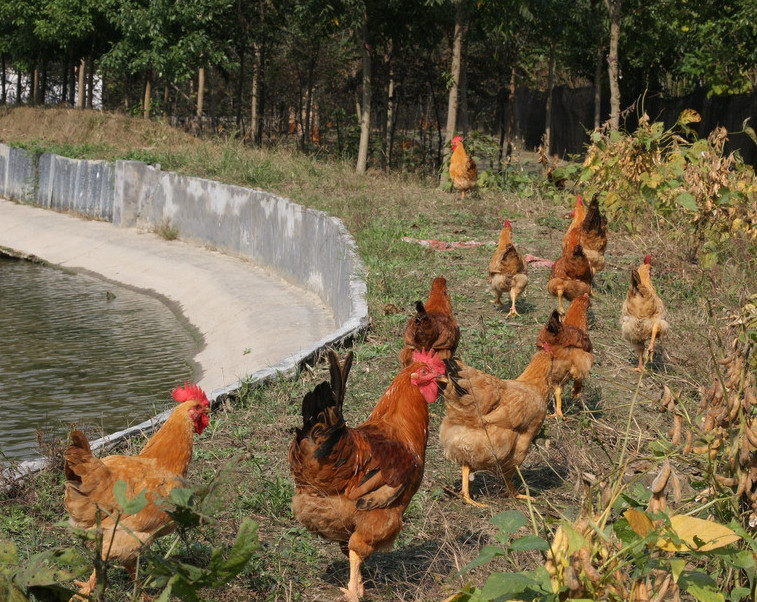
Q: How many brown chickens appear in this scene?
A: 10